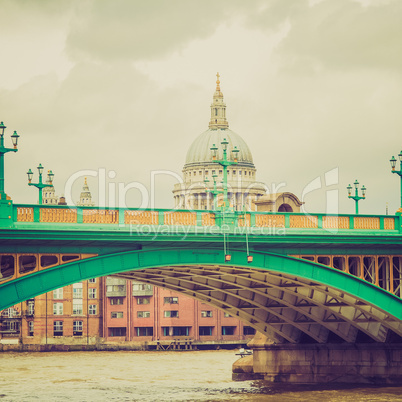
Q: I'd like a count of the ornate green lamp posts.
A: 6